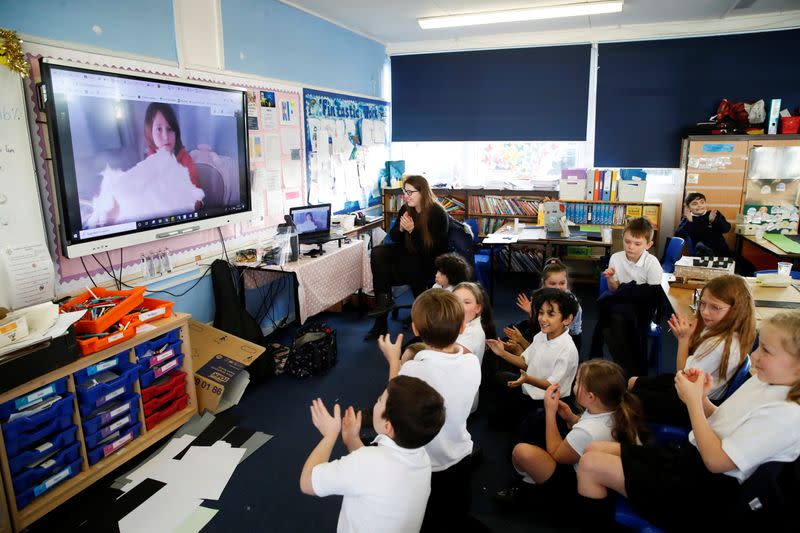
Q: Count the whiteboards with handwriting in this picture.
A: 1